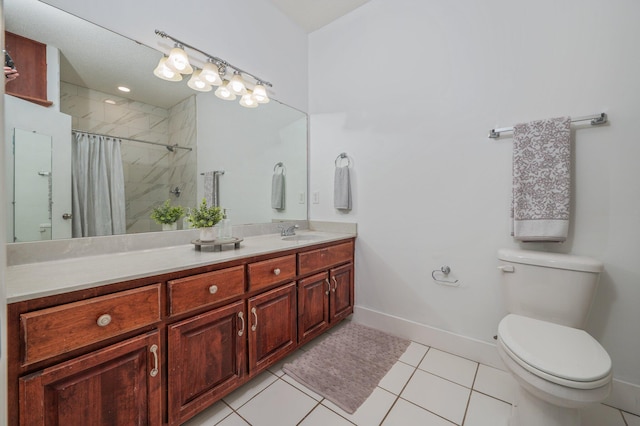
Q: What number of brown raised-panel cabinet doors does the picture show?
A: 5